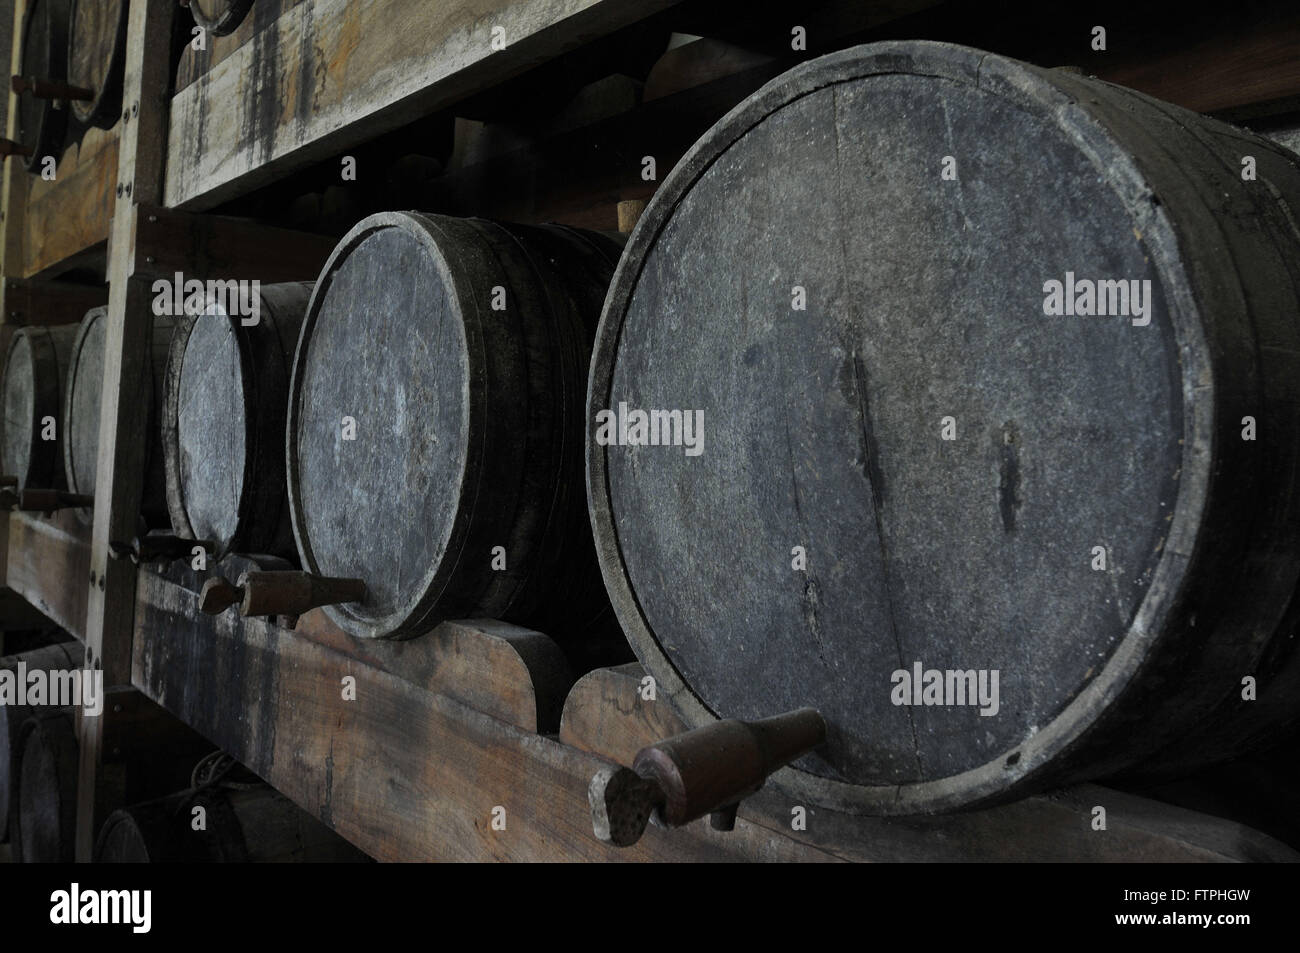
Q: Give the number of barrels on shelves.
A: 11